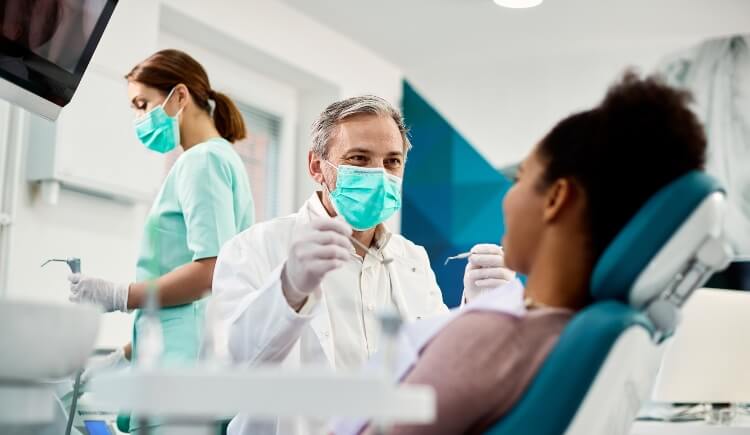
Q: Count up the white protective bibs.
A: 1